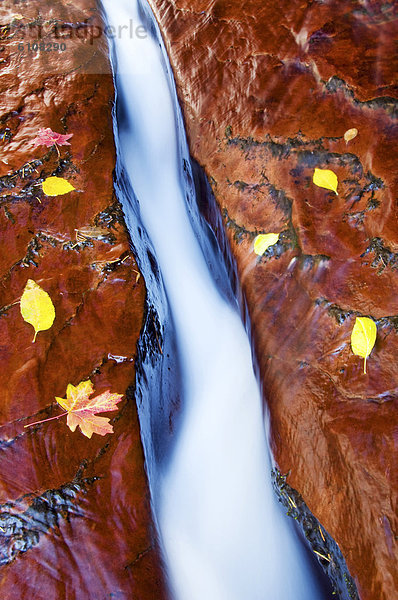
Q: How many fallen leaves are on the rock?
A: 8